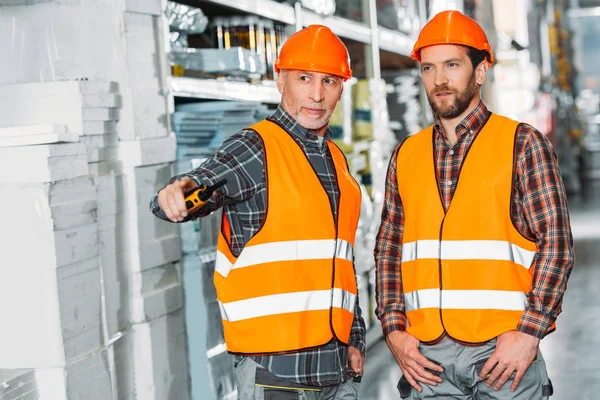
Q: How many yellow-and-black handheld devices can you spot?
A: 1